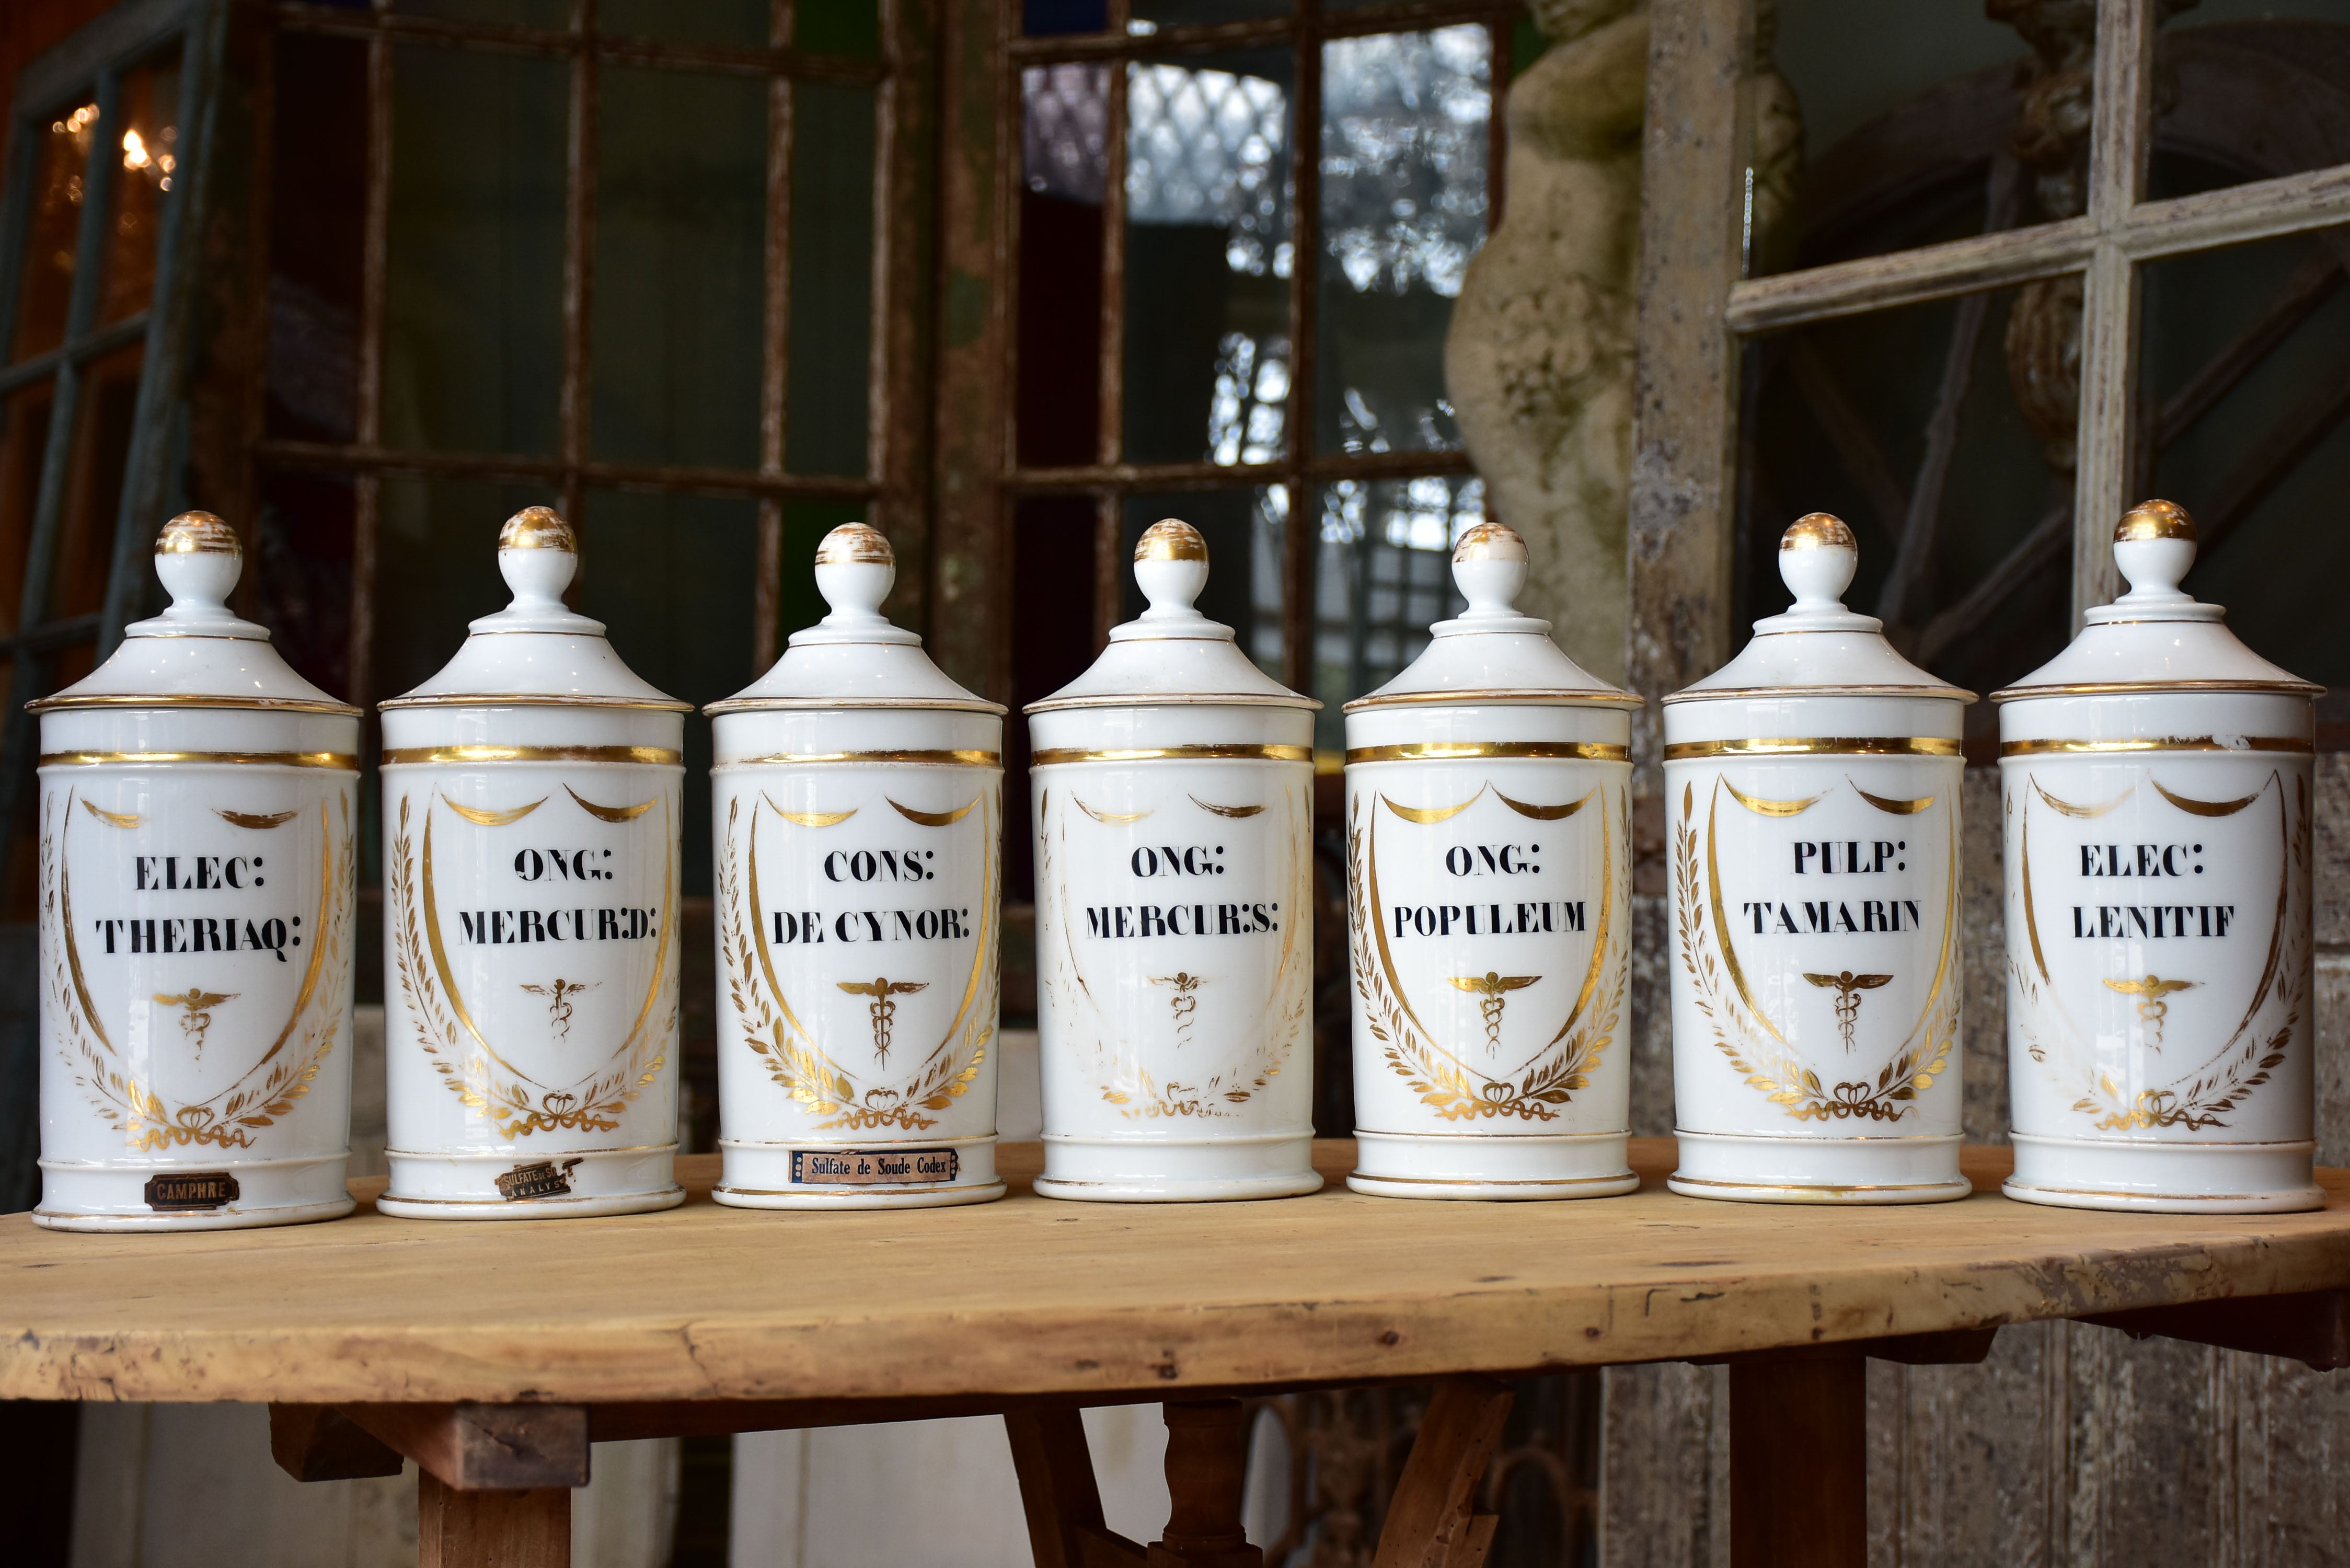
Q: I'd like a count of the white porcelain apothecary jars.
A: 7